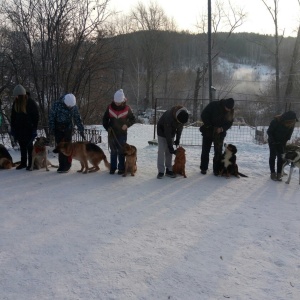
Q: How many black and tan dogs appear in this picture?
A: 2